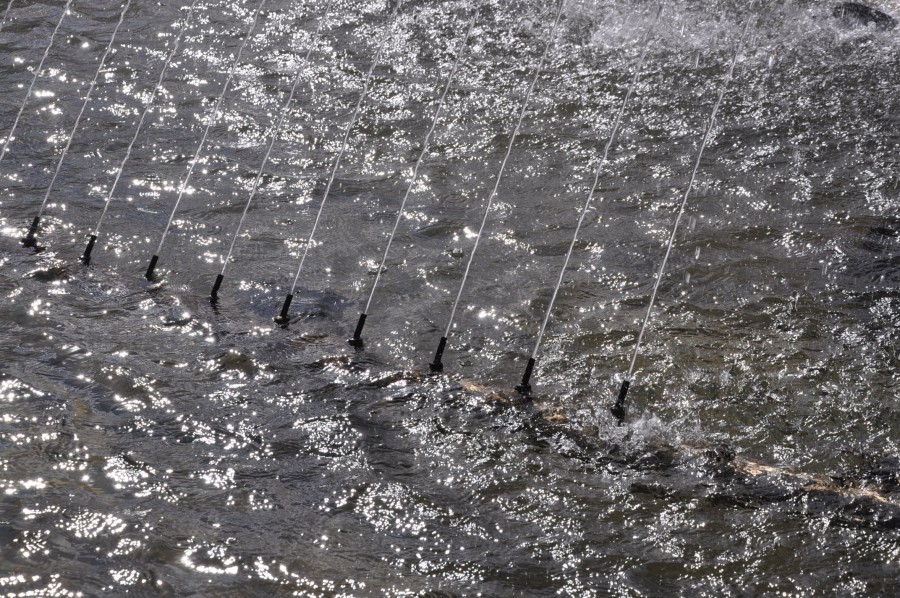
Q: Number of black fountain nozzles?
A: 9